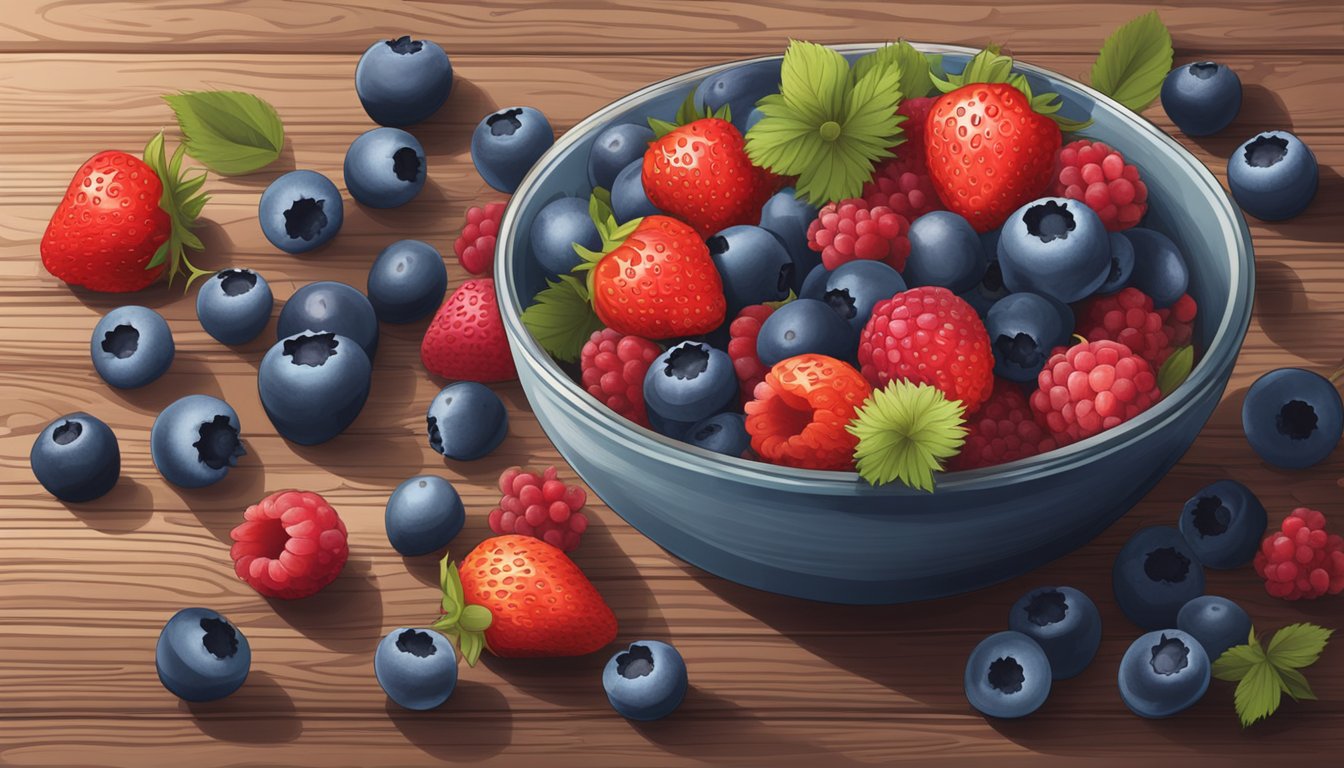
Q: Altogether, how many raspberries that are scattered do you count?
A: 4